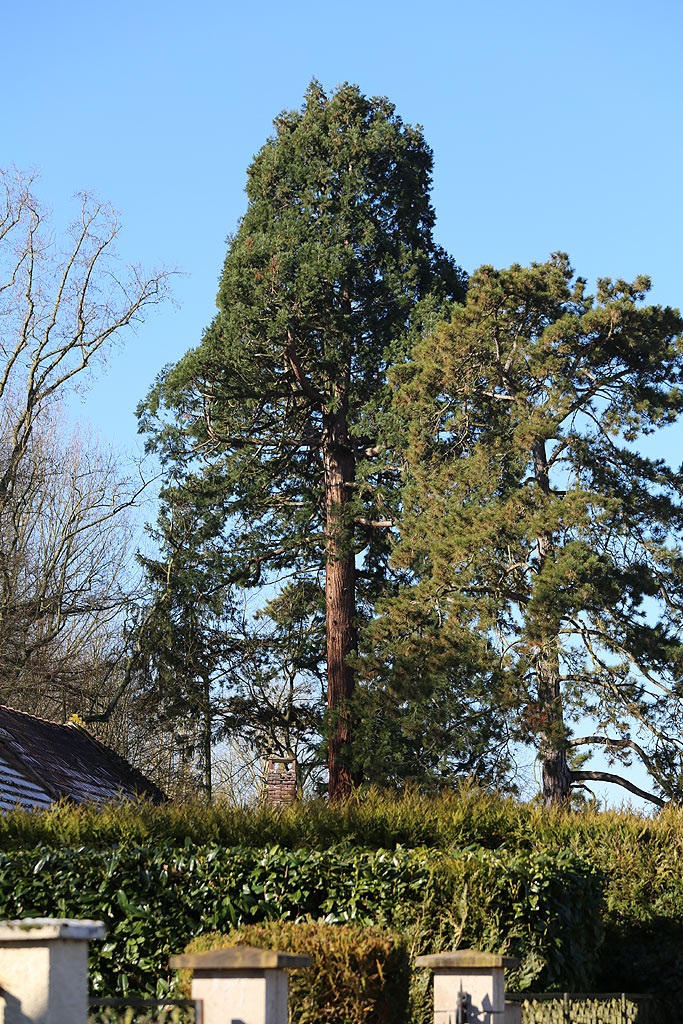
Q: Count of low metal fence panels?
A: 2